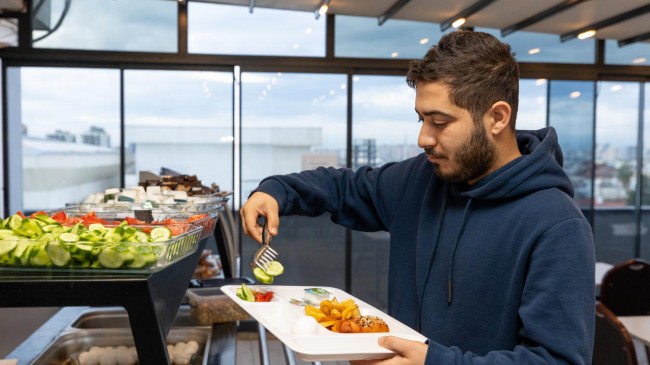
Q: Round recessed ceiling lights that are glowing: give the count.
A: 3